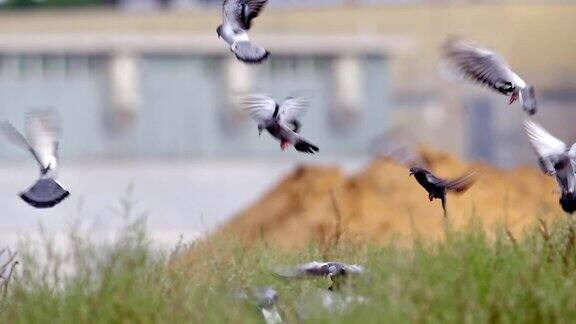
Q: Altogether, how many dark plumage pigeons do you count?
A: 1